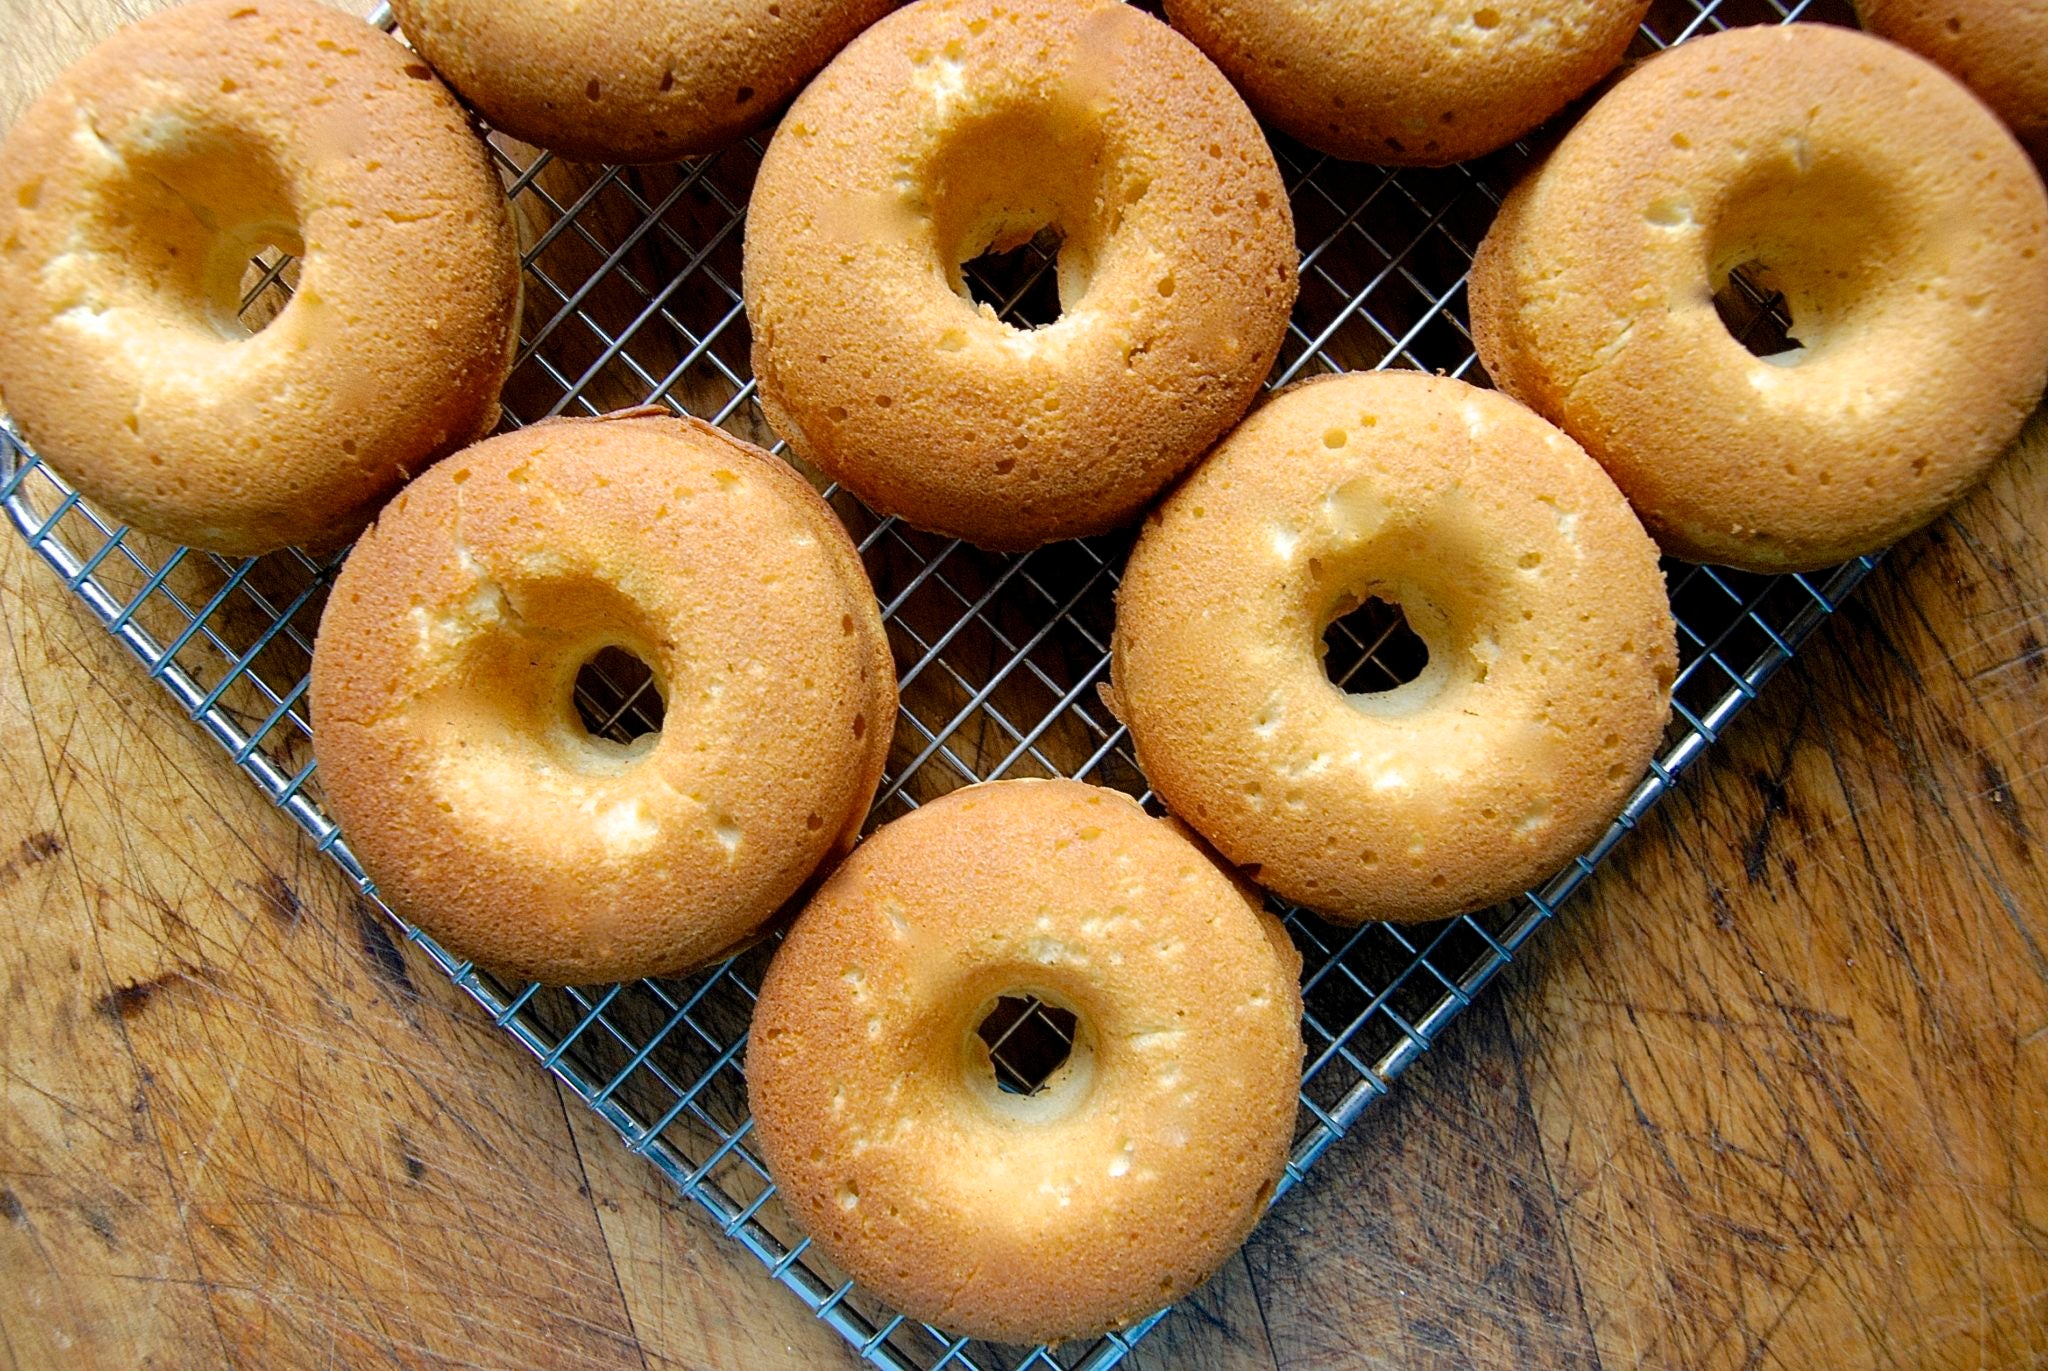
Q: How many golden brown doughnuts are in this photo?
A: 9